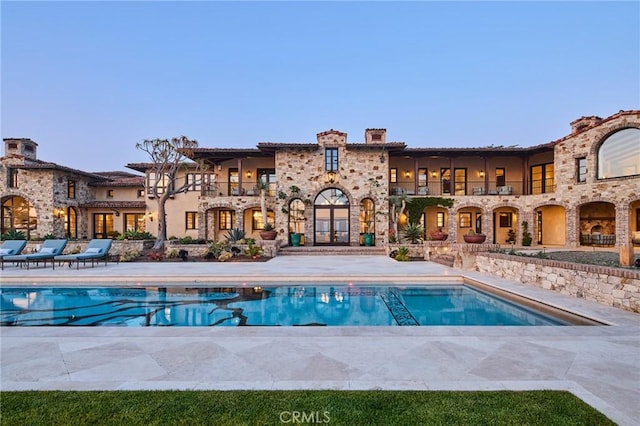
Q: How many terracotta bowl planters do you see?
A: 3